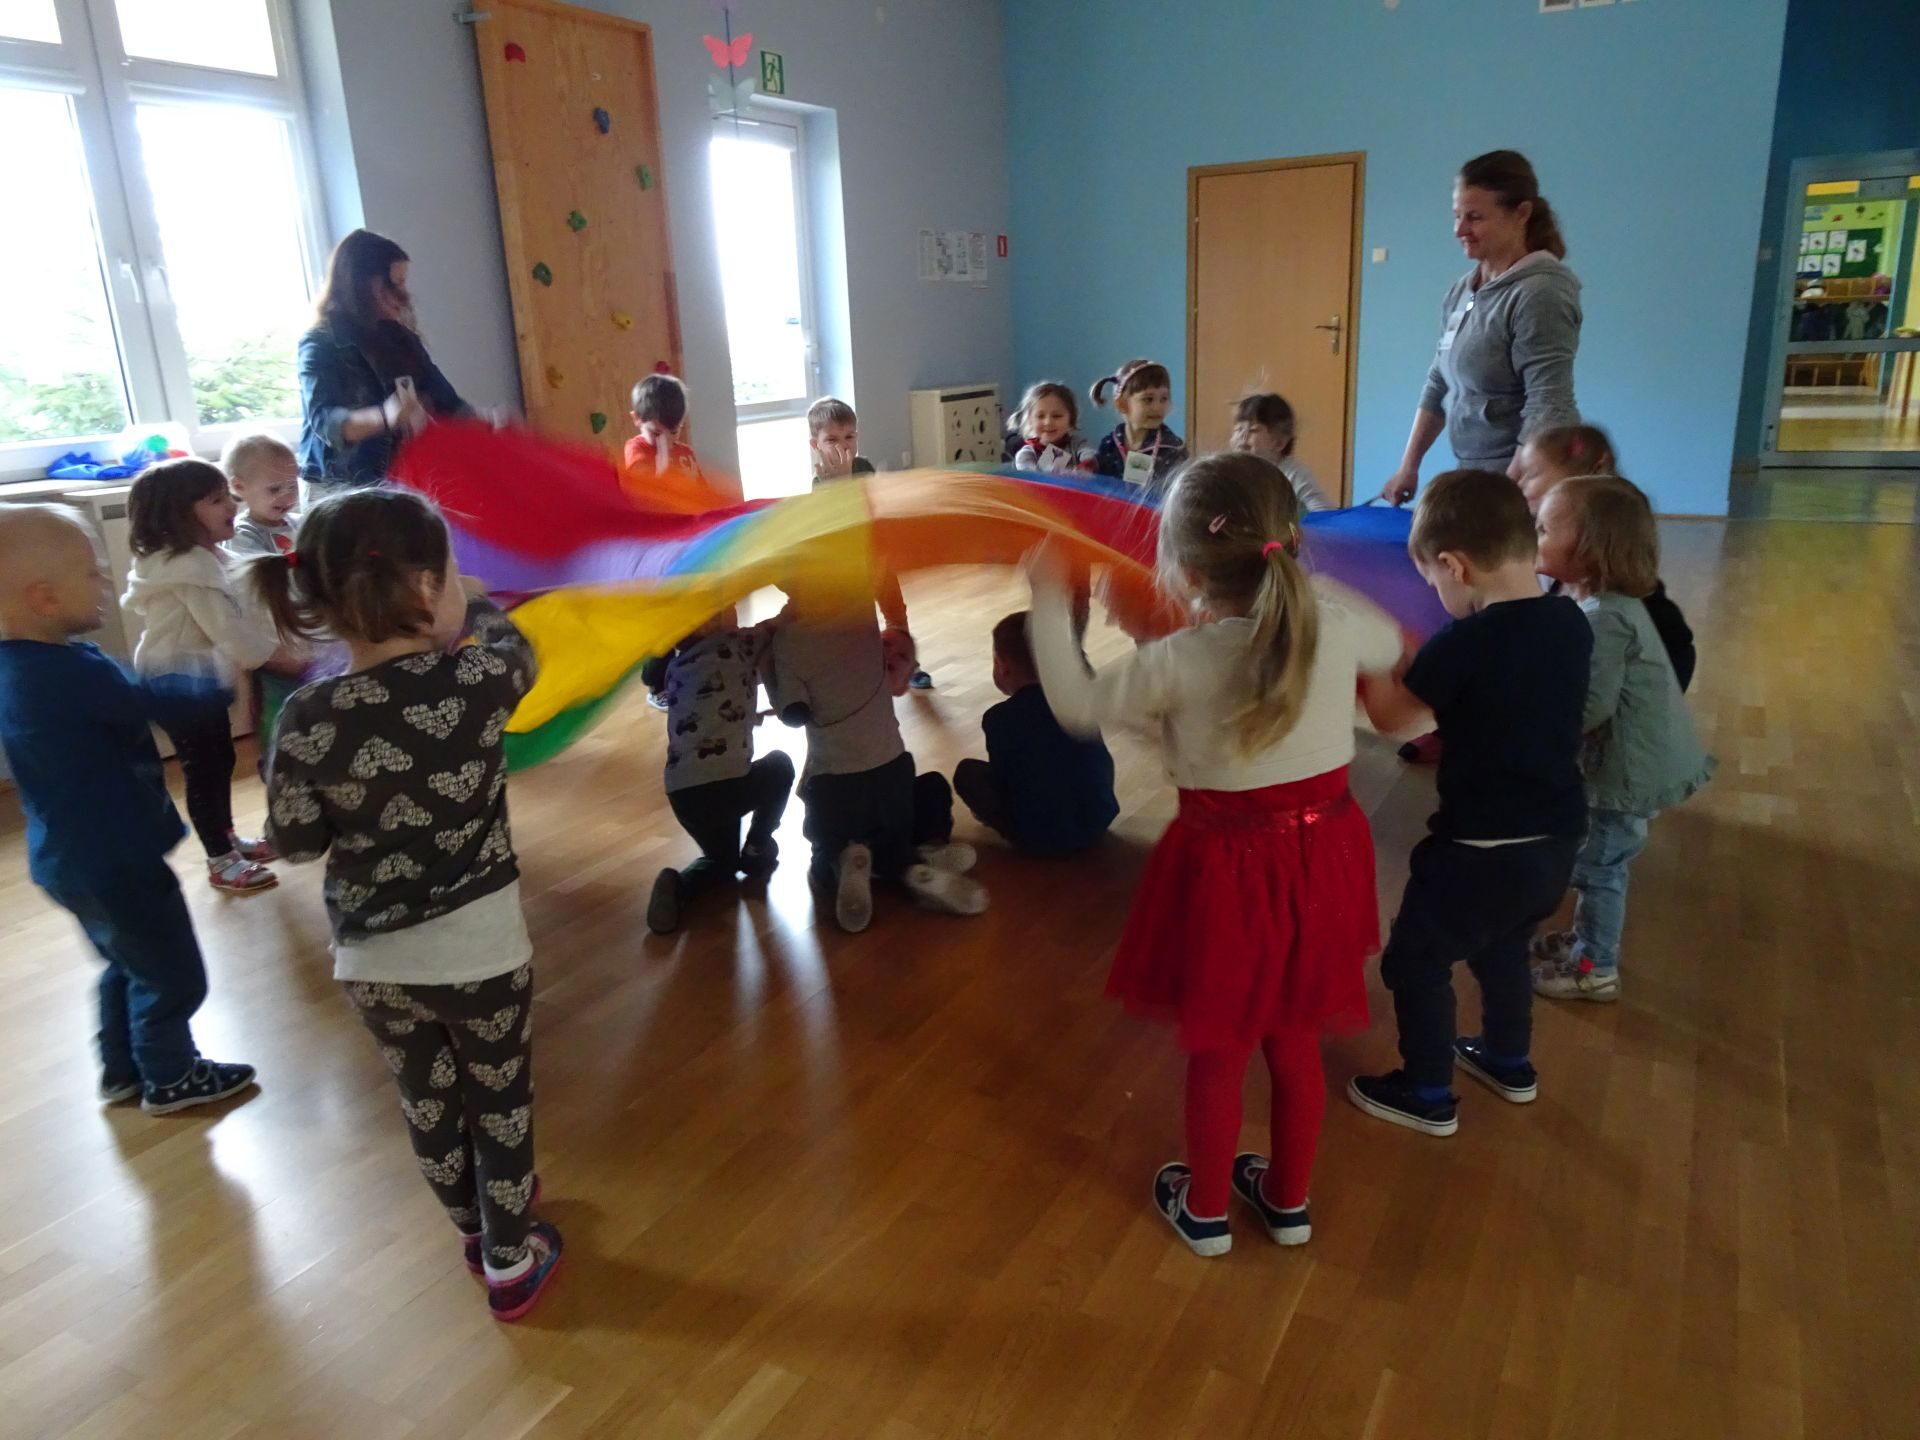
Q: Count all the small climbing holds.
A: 9